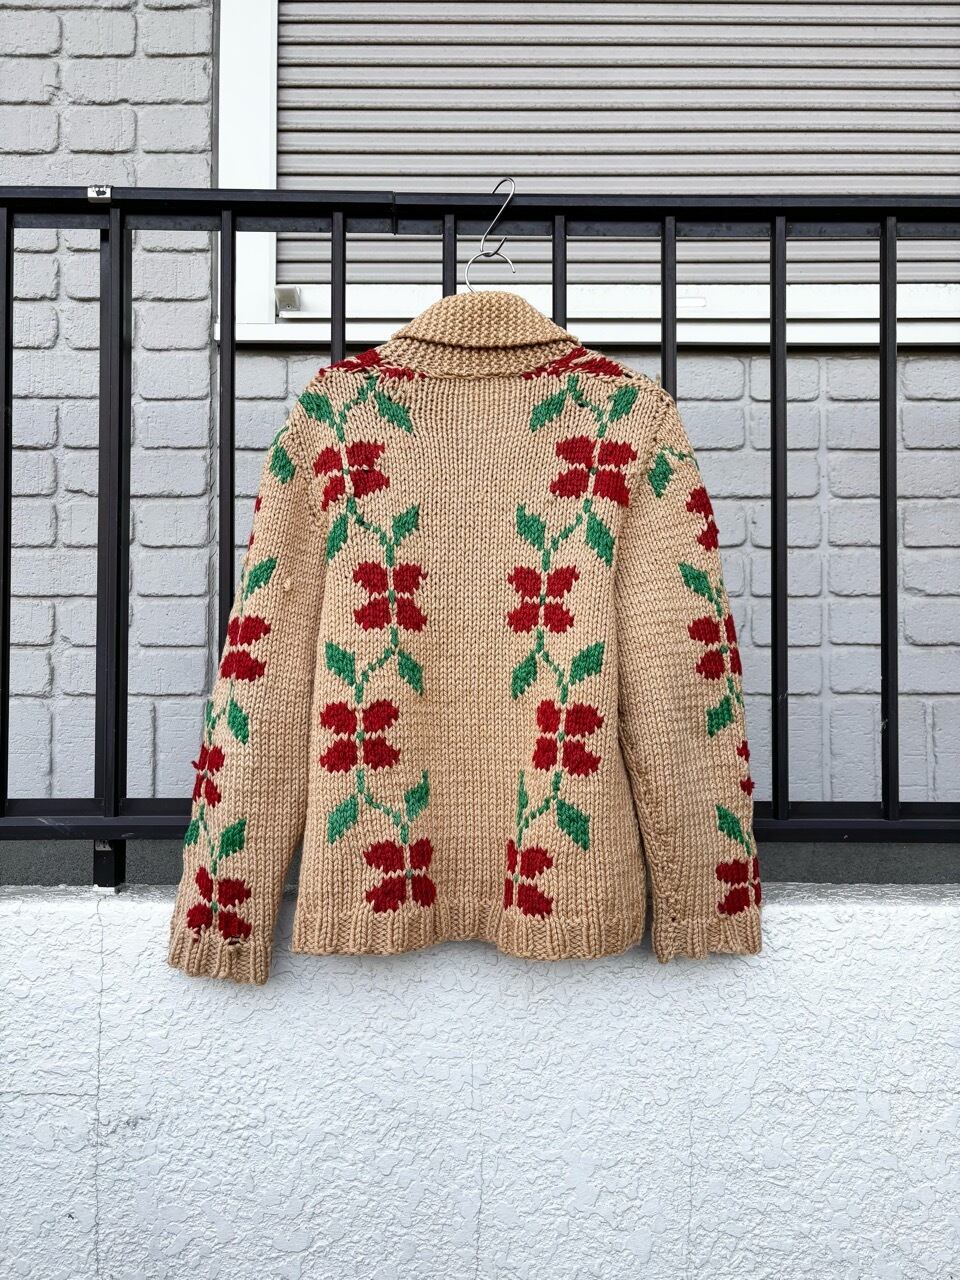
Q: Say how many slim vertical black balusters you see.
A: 9